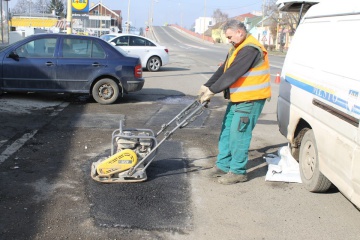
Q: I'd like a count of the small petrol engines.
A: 1